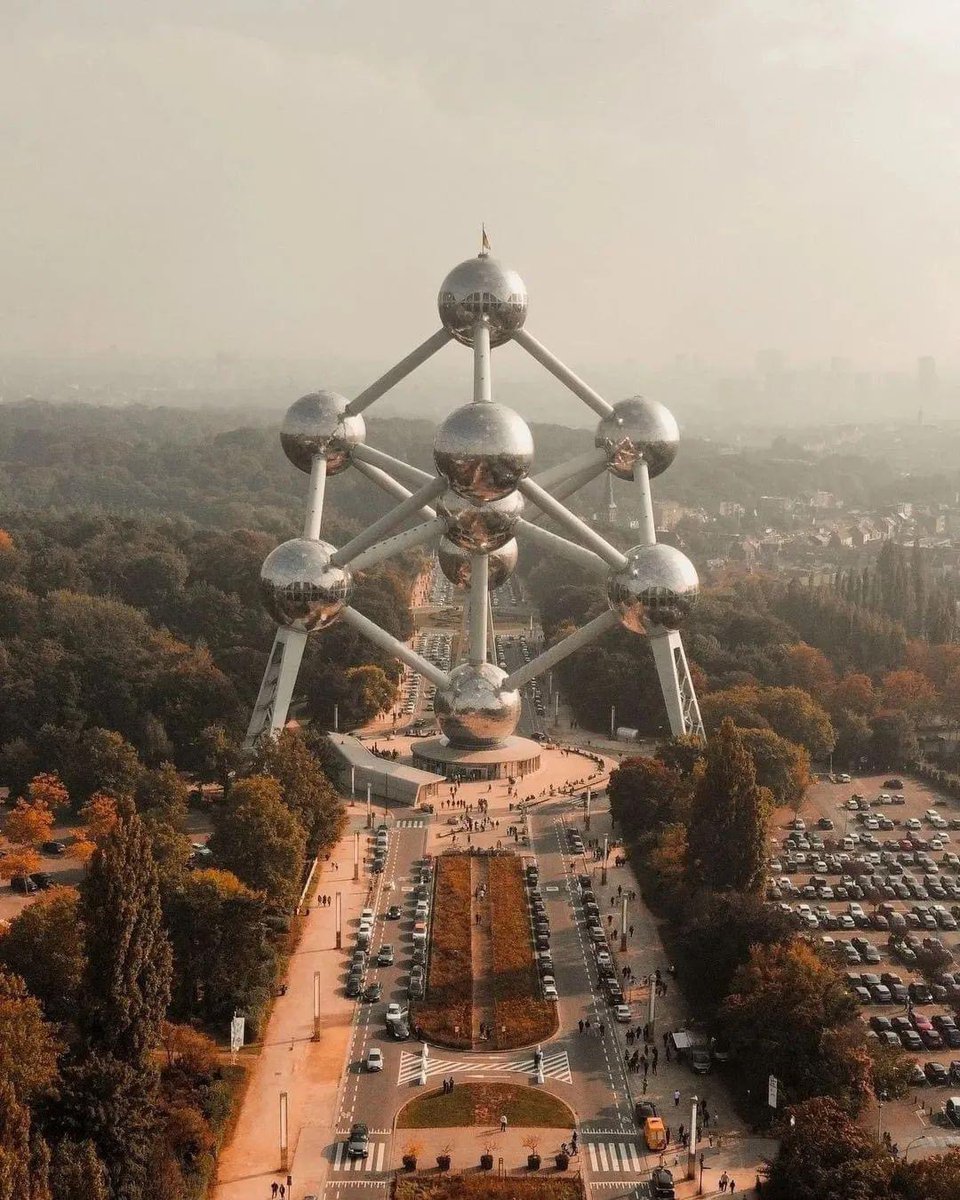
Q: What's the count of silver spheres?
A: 9